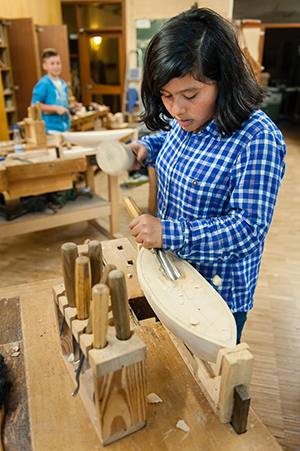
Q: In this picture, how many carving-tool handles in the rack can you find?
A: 6